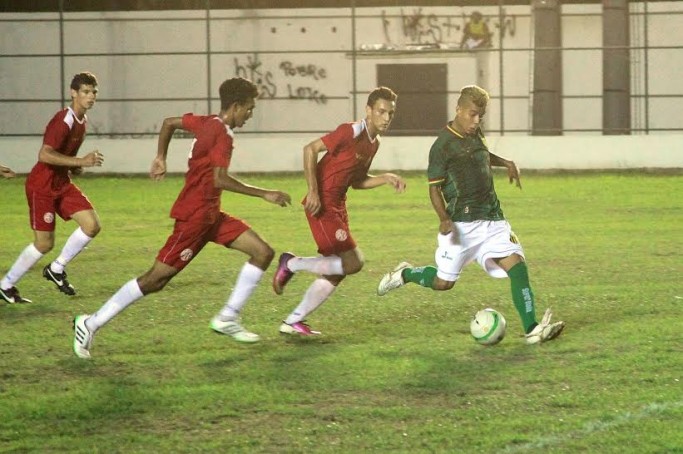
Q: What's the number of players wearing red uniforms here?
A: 3